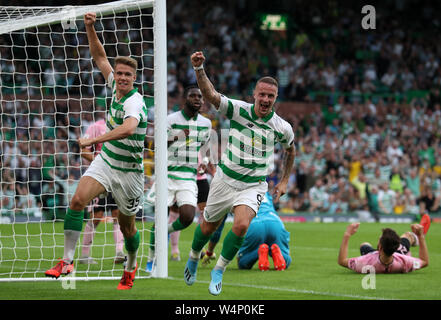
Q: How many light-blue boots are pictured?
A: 2